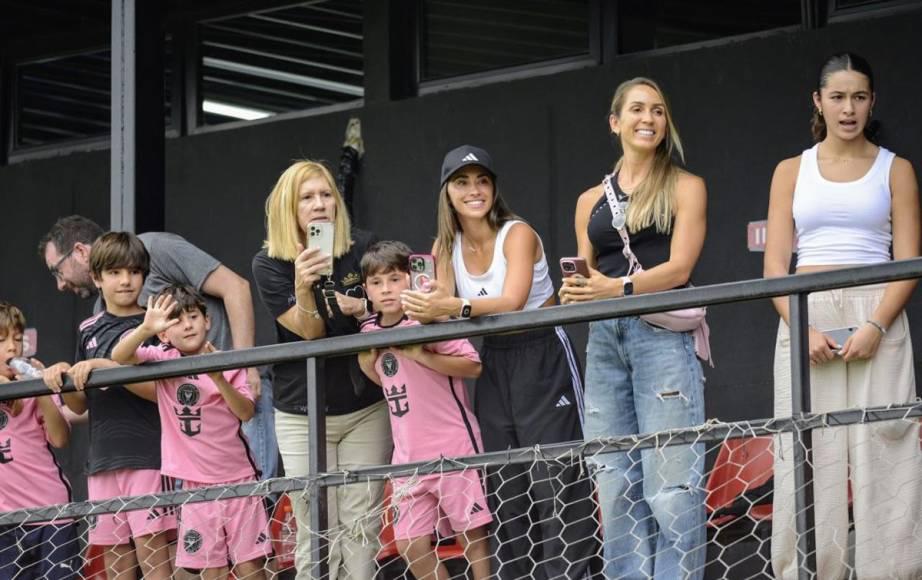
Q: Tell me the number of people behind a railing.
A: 9